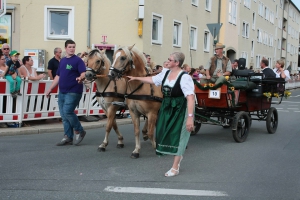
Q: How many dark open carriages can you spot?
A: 1